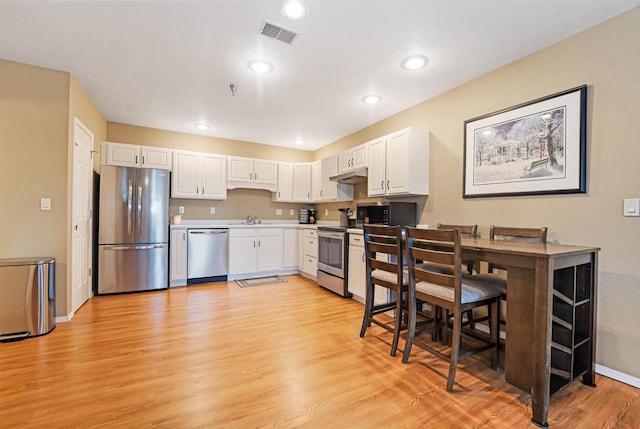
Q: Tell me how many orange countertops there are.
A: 0